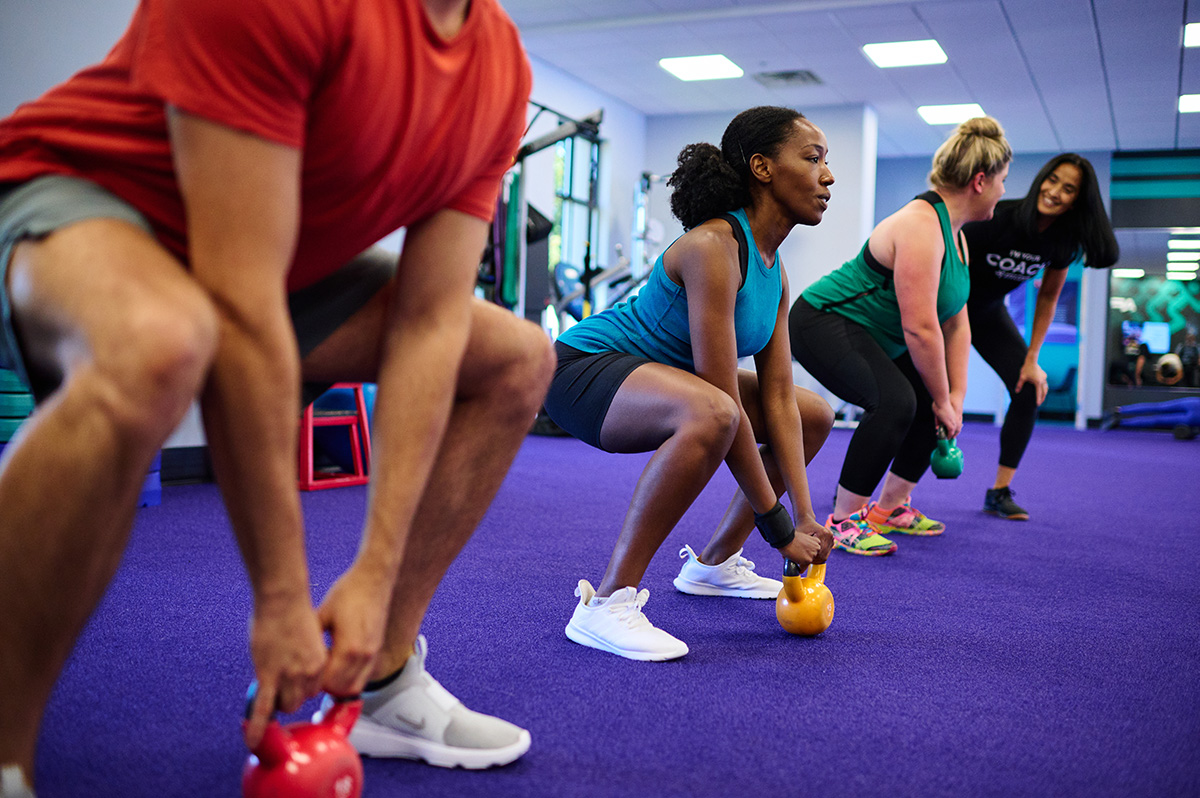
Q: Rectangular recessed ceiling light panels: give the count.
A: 5